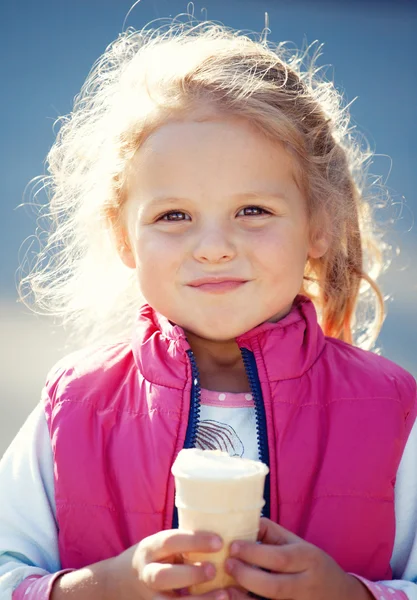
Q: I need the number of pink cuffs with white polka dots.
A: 2